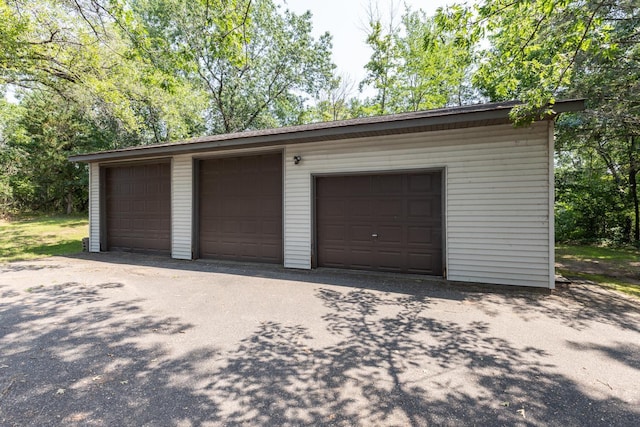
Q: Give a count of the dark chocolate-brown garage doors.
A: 3